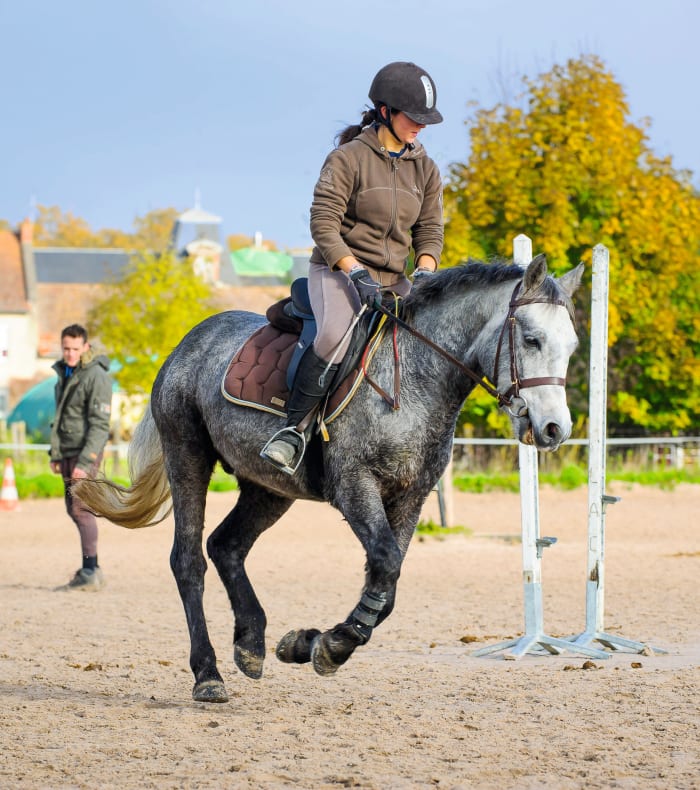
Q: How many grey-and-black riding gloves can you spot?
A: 2